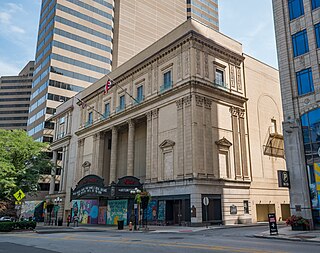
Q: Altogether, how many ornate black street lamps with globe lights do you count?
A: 2